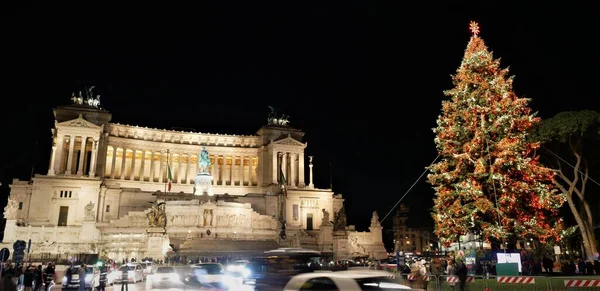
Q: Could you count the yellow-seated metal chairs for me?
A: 0